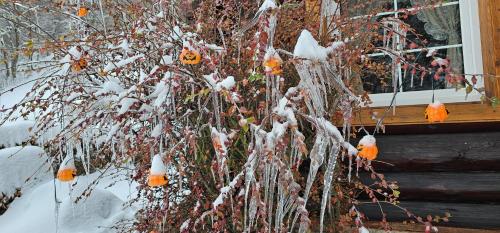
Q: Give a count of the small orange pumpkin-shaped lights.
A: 8